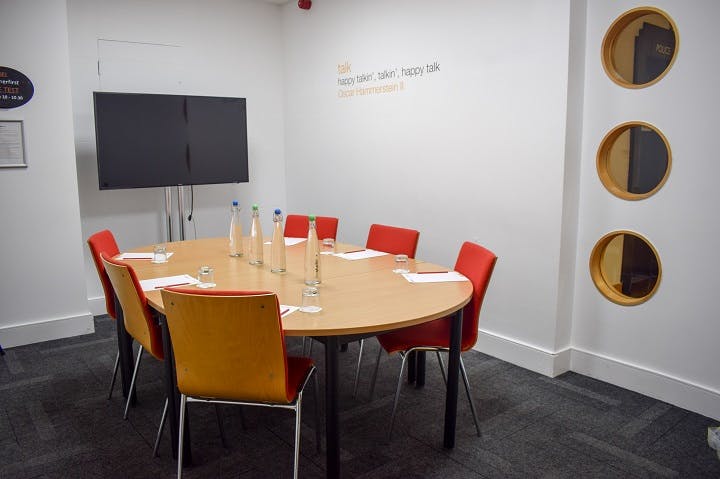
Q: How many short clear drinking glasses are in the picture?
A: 5